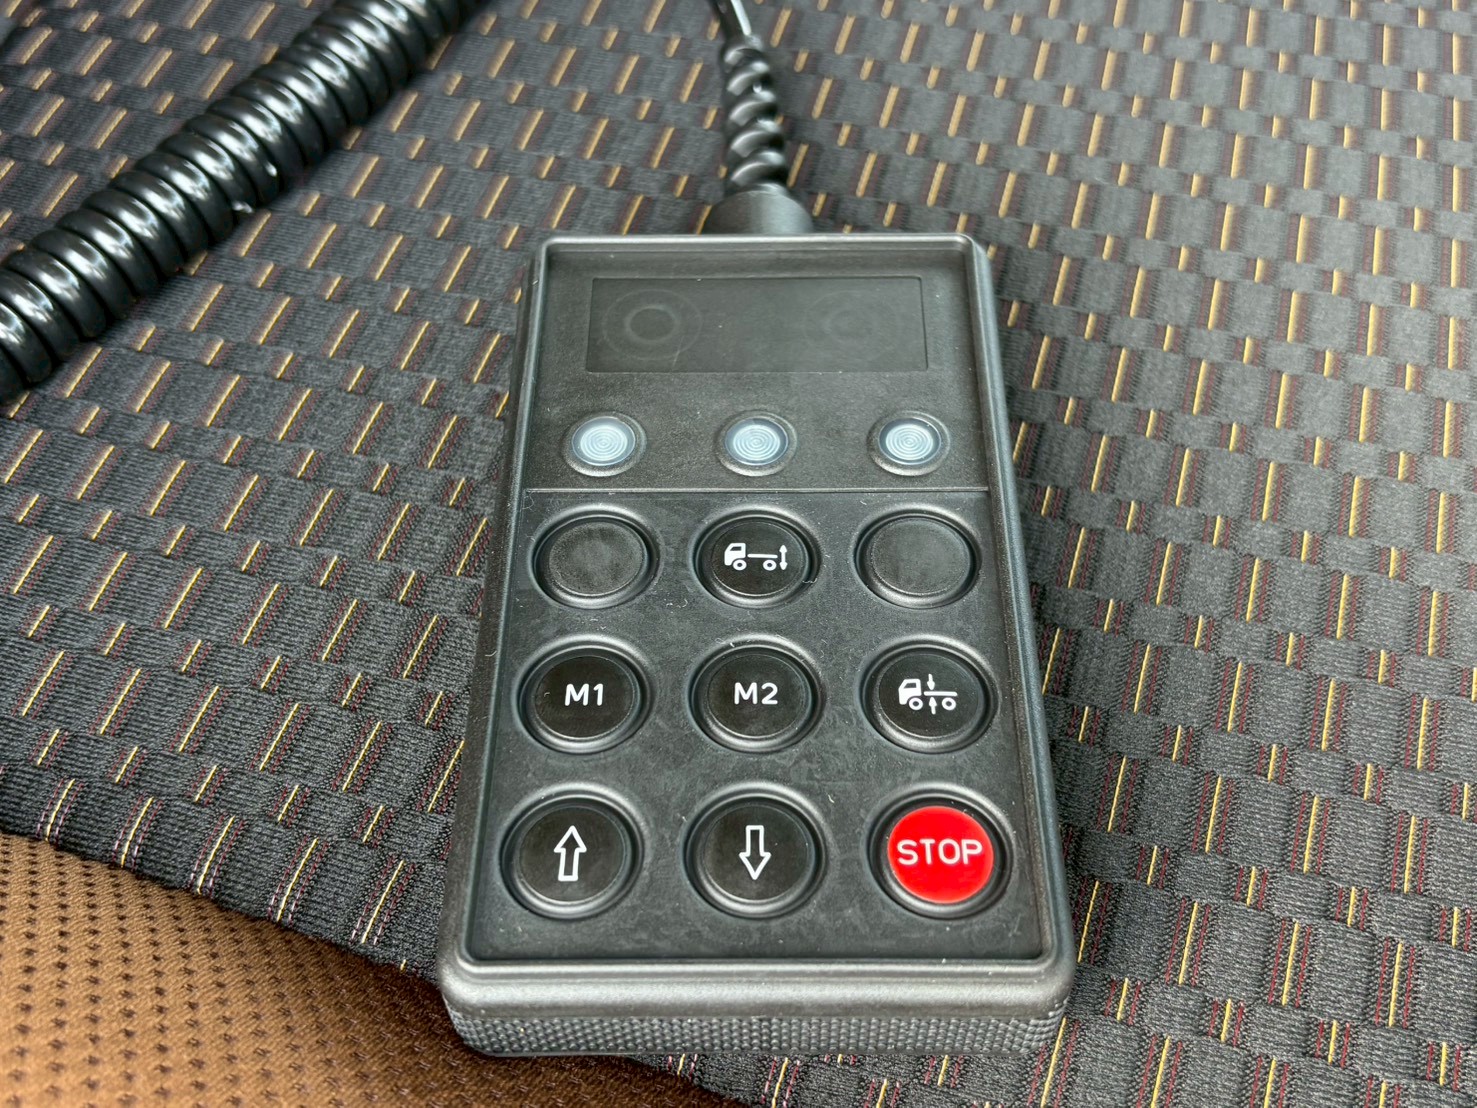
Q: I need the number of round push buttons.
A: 9